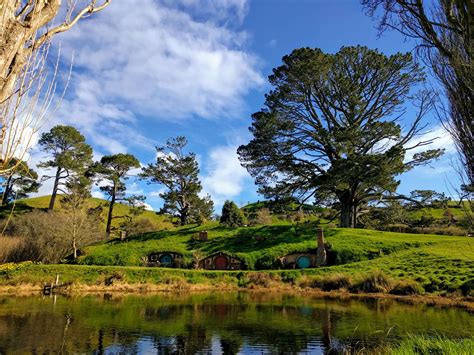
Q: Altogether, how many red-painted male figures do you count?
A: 0